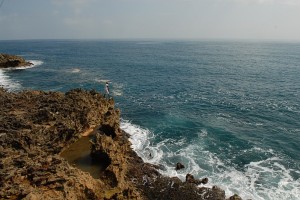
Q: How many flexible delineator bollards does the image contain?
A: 0